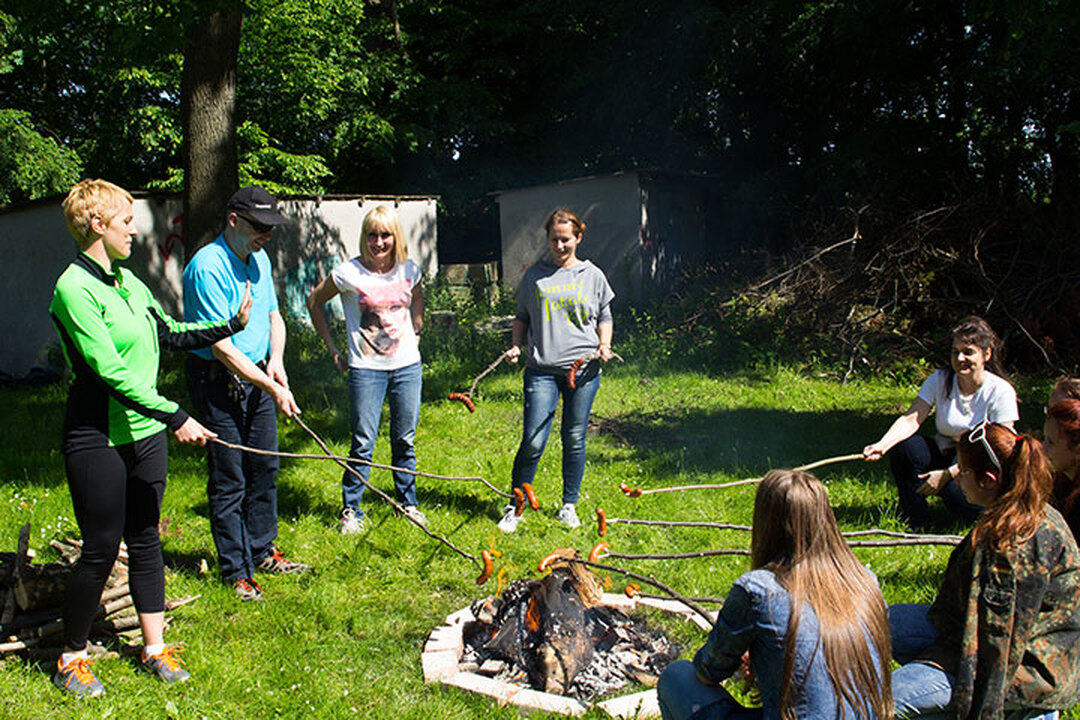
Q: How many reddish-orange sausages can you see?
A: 10